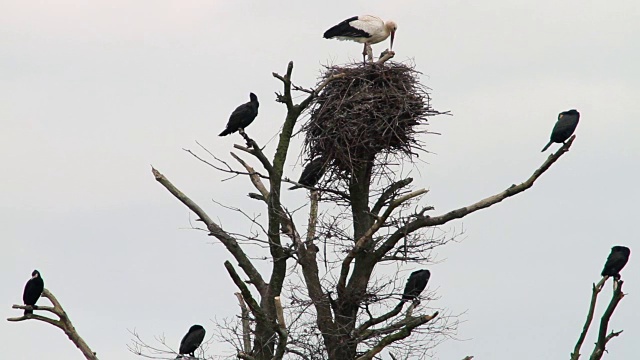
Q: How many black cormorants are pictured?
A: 7